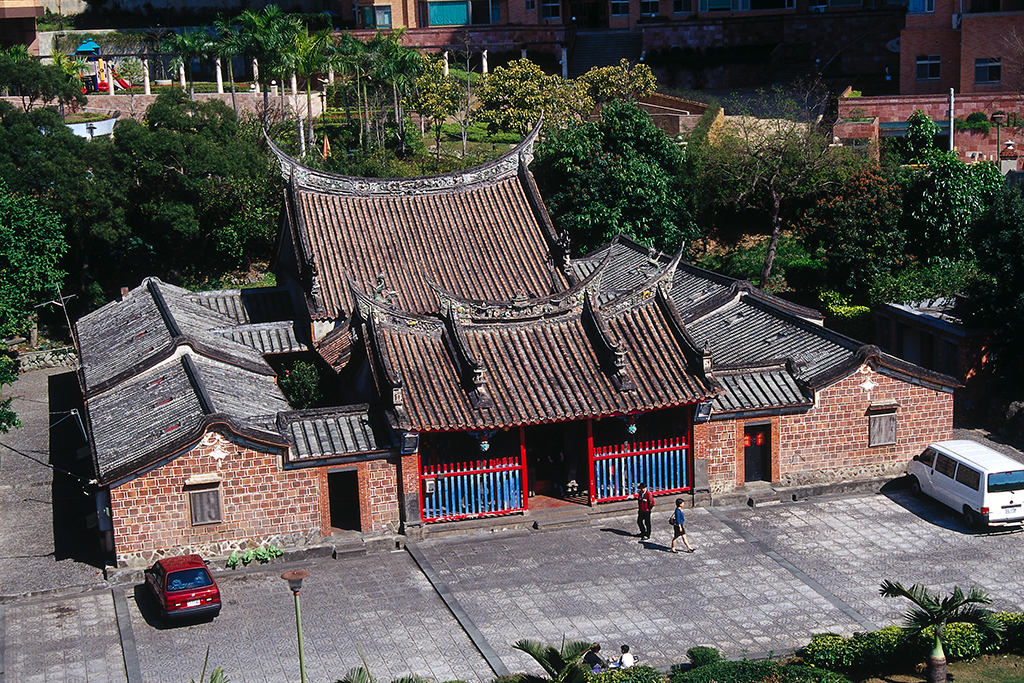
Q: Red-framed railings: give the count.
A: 2